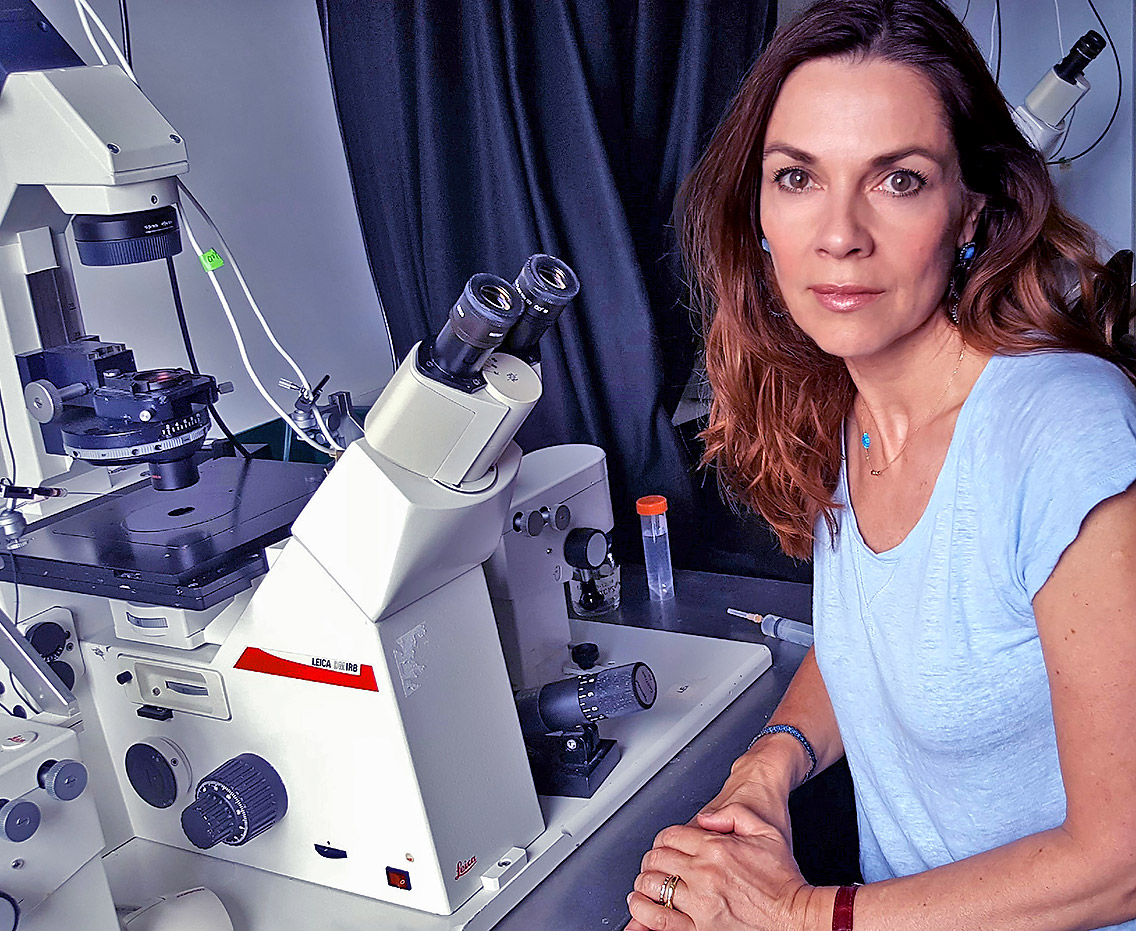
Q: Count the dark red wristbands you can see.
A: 1